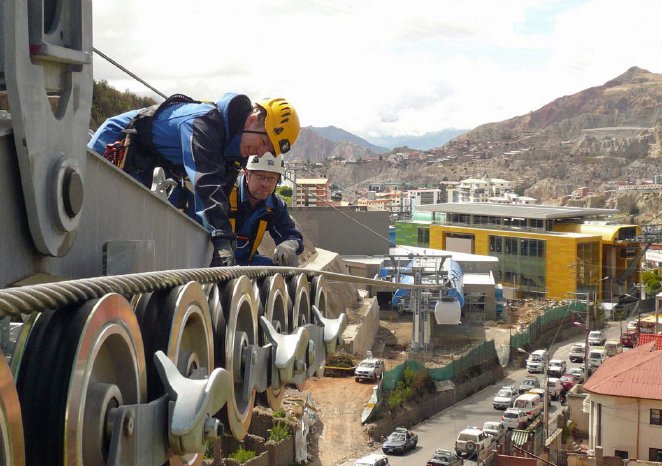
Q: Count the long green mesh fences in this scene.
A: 2